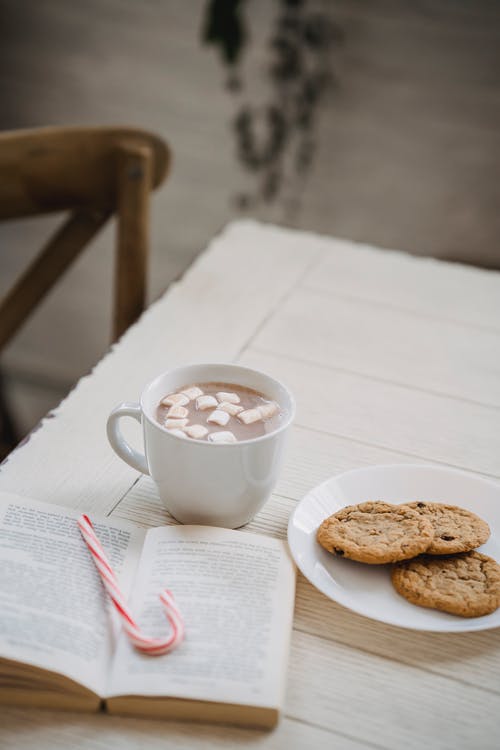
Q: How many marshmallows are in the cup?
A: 13